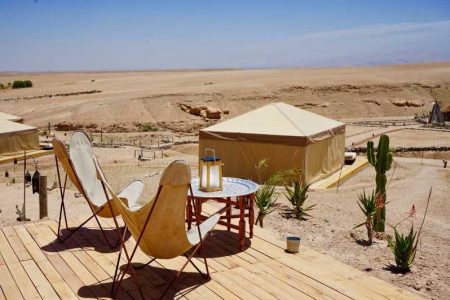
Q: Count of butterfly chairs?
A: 2